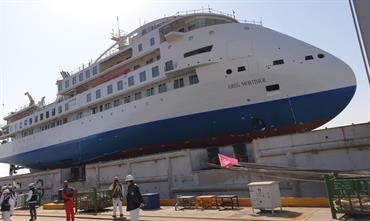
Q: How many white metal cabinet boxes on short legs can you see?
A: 1